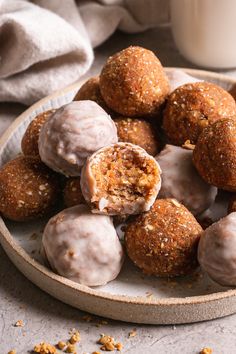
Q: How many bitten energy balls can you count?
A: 1